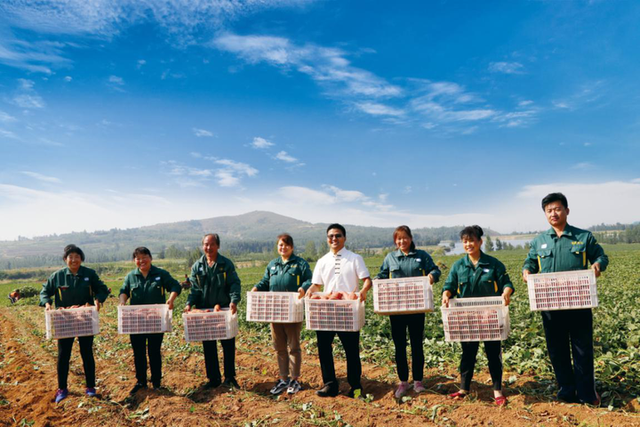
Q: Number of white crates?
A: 8